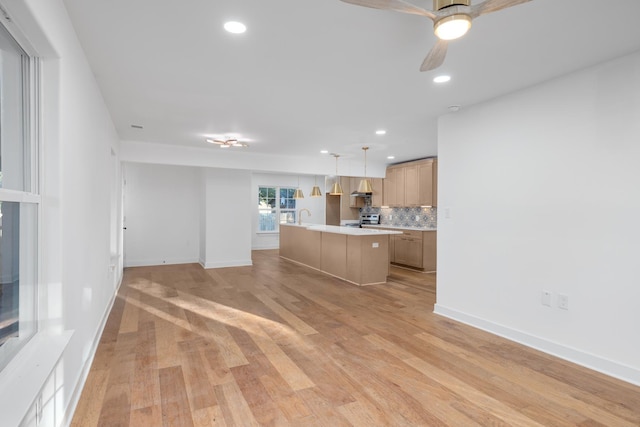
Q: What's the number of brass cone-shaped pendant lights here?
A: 4